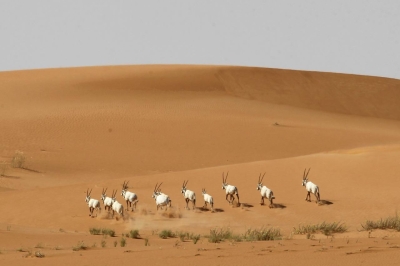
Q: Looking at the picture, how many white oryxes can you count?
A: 10